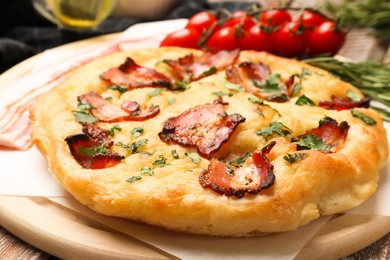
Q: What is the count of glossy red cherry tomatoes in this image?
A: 9